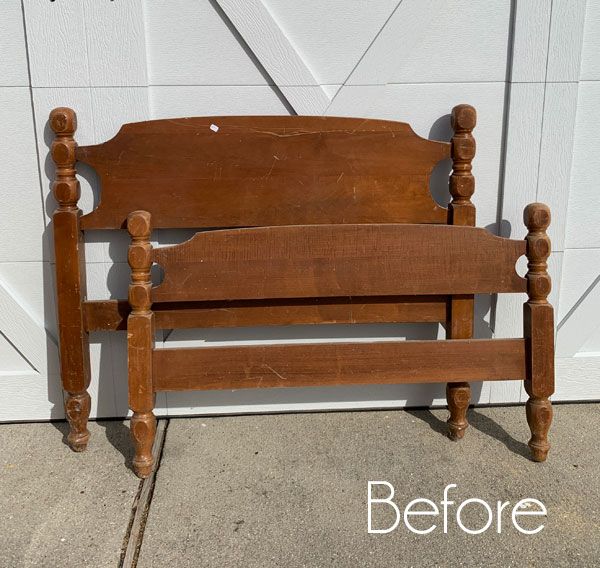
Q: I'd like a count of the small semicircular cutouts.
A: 4